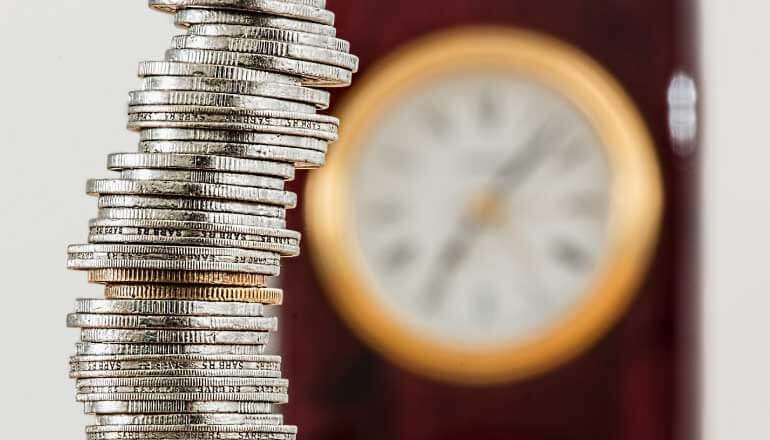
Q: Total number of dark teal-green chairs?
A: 0